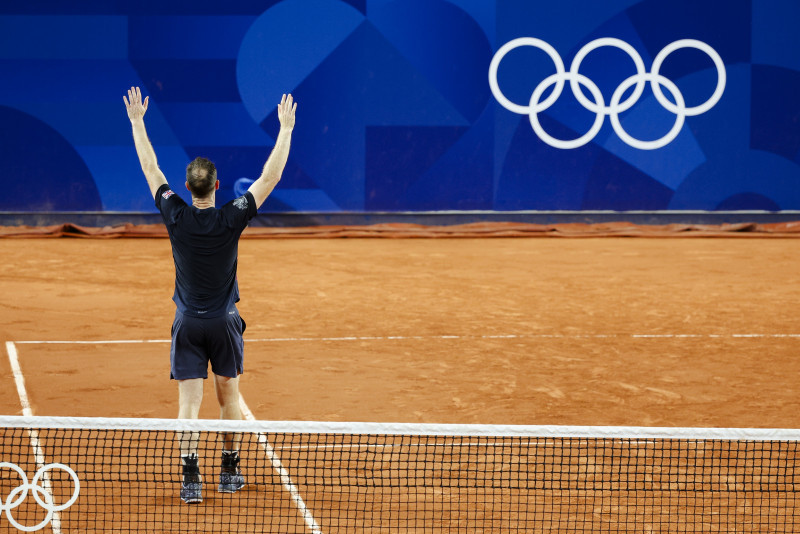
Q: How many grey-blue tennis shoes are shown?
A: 2